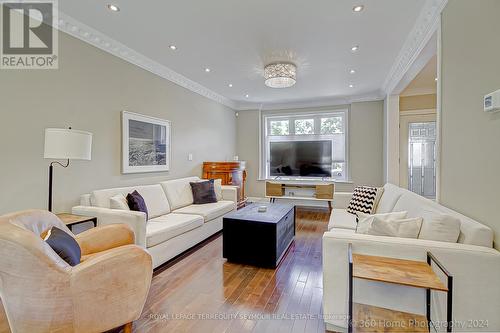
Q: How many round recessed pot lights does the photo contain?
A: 9